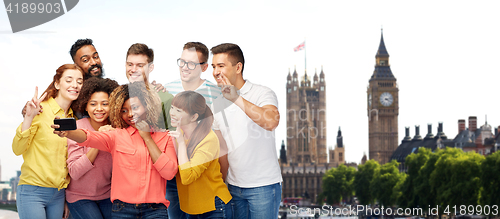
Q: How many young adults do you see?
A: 8